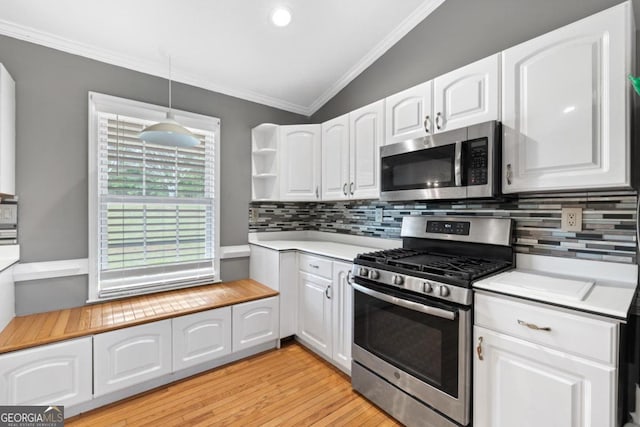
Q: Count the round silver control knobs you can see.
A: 5